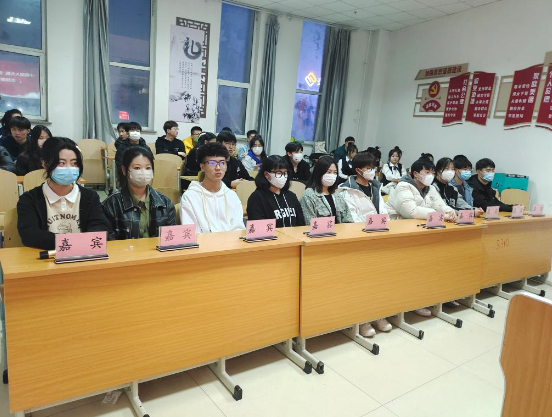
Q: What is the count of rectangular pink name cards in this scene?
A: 10